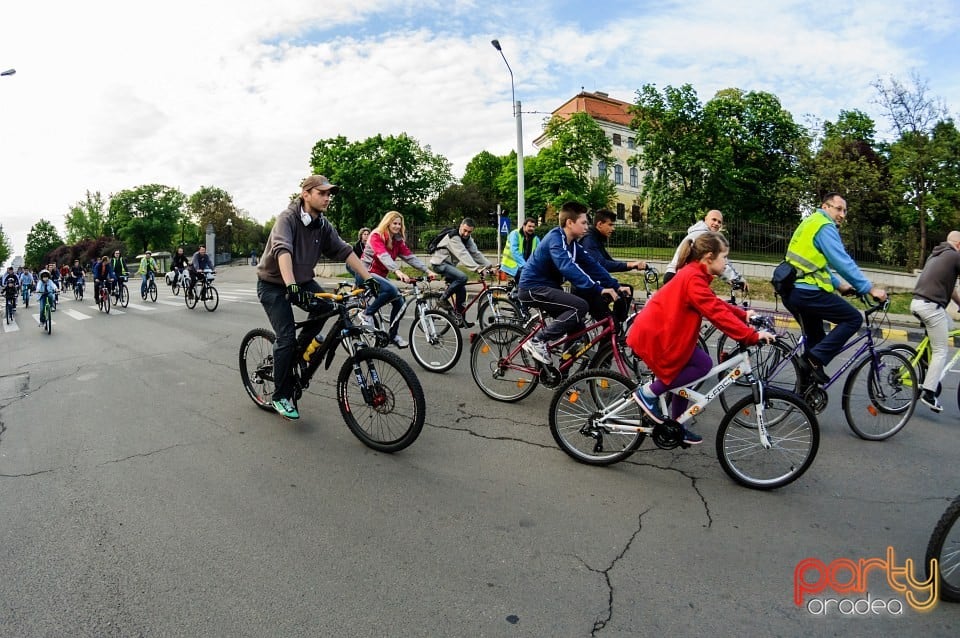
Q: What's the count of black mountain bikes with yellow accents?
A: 1